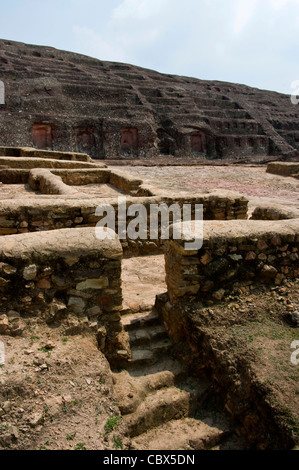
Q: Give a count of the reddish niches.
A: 4